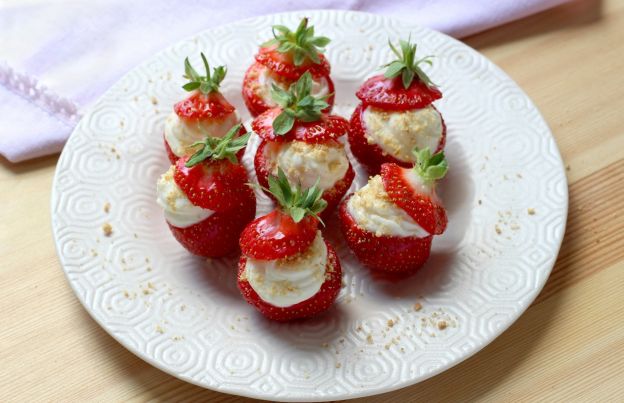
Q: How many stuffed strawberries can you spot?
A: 7